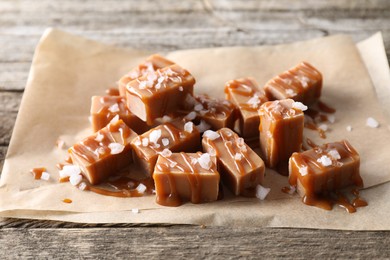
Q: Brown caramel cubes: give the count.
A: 12